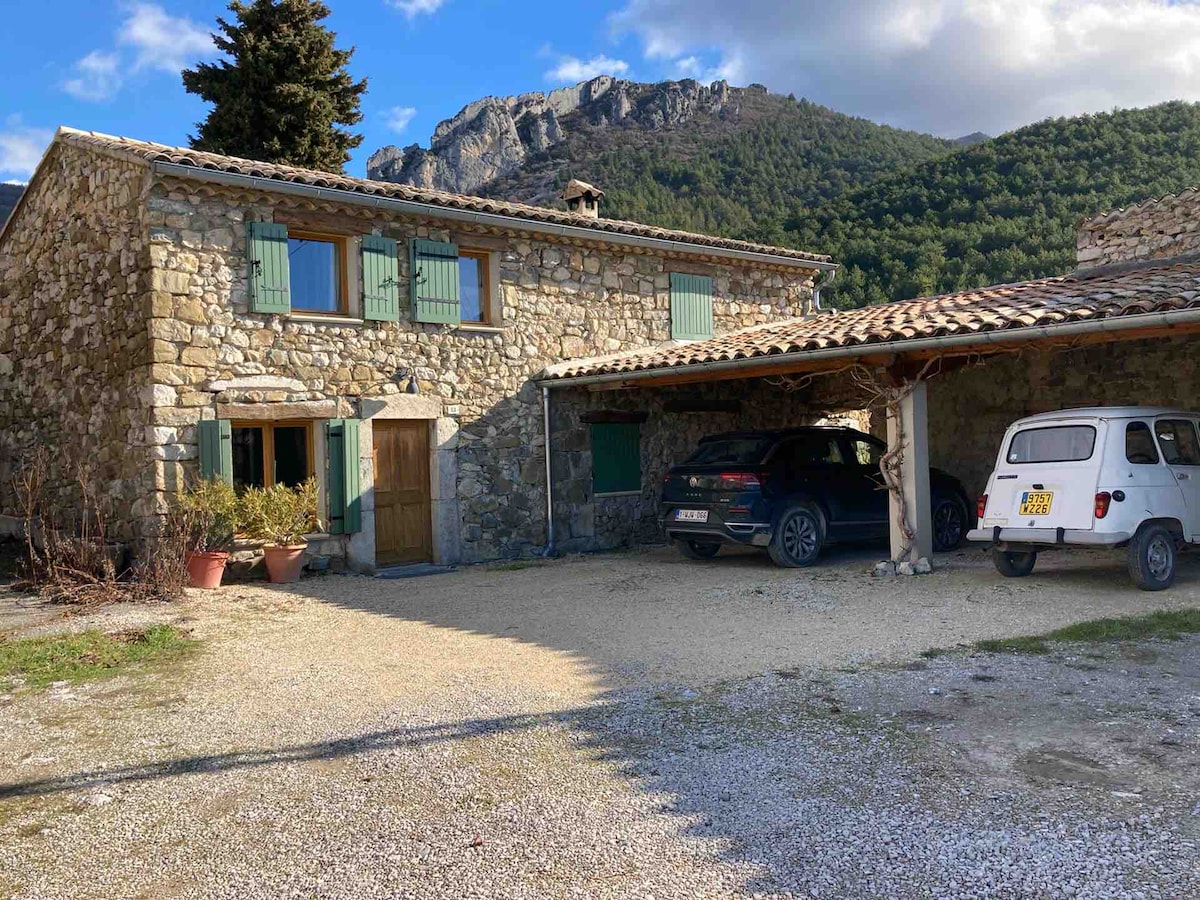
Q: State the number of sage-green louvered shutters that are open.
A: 5